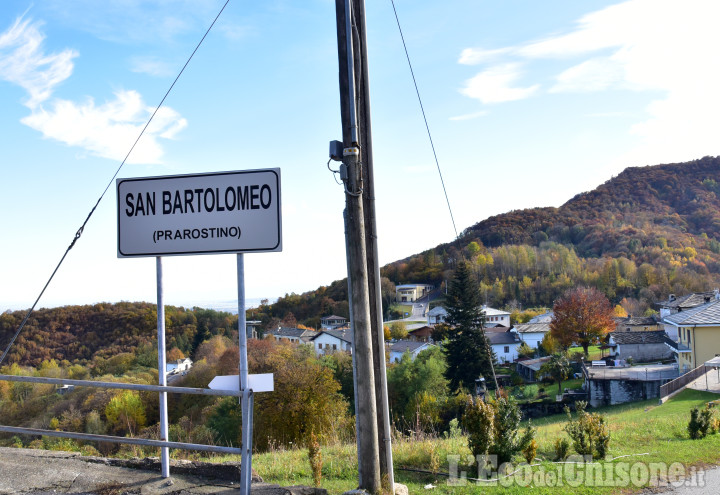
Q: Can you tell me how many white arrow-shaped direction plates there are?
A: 1